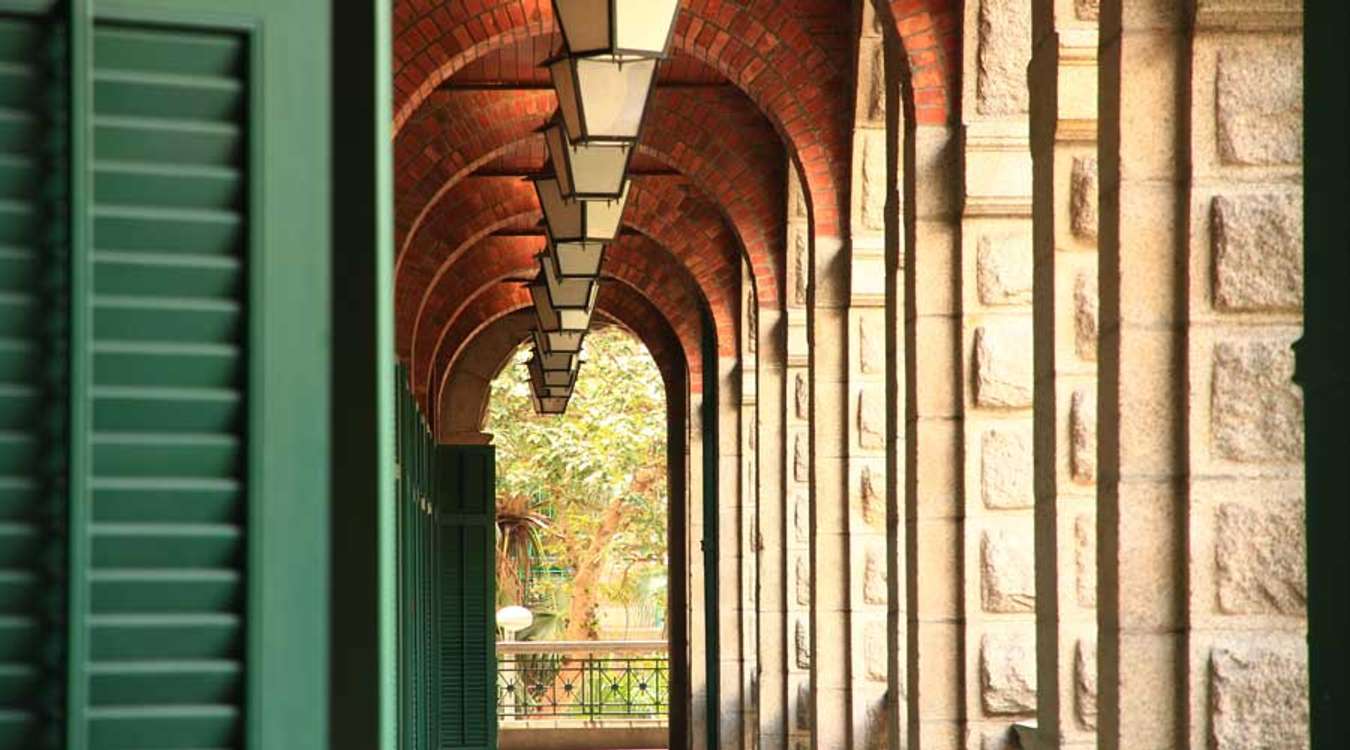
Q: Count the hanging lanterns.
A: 12